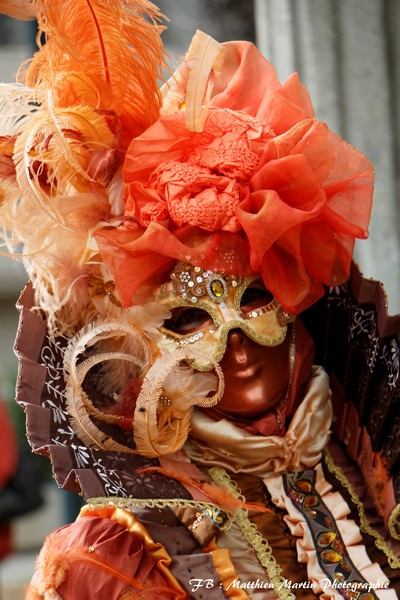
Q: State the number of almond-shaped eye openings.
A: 2